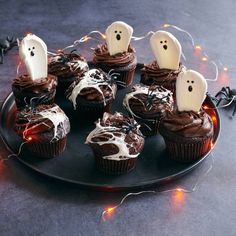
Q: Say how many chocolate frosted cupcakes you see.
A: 9